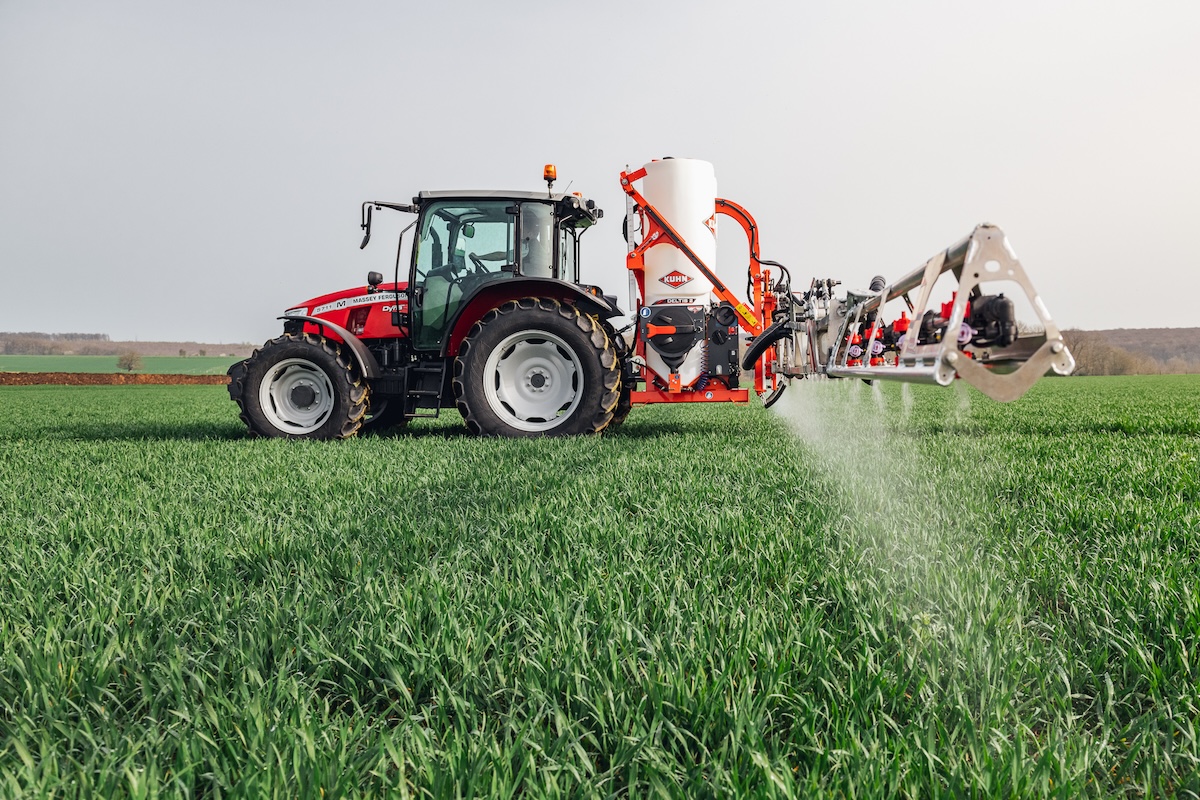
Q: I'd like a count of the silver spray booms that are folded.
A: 0